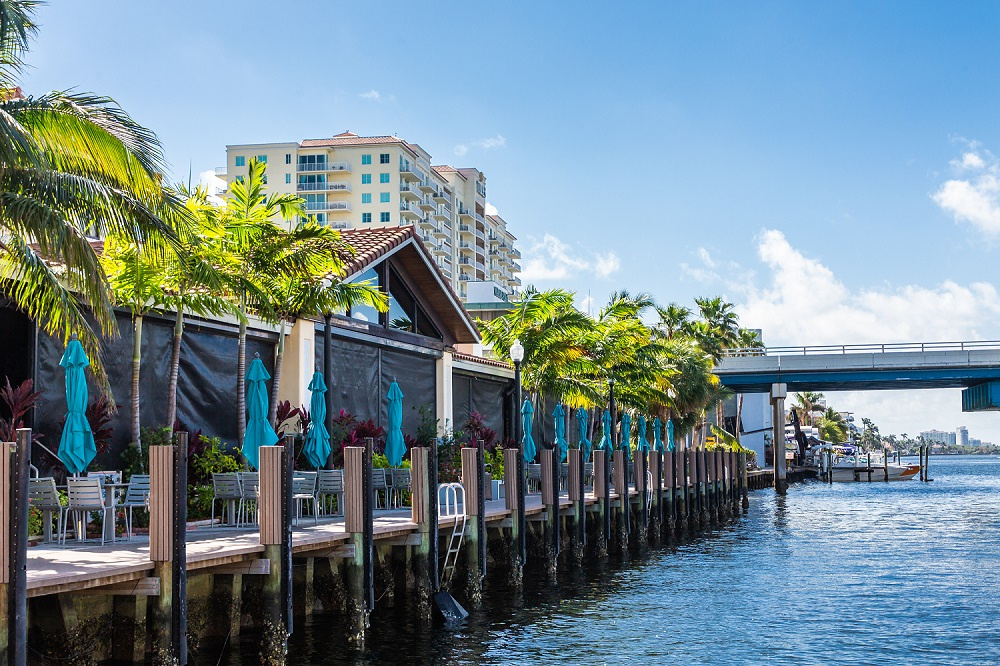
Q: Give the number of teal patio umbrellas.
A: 12